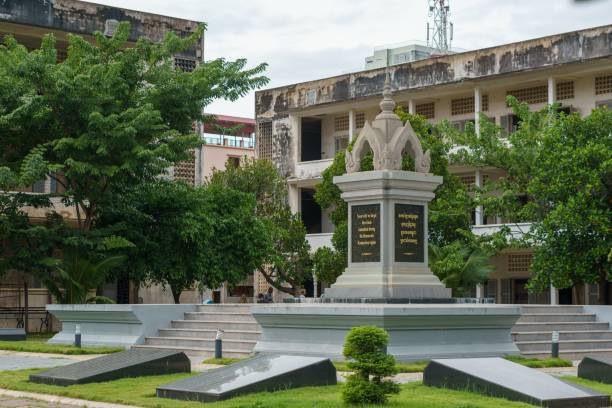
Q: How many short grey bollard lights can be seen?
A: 3